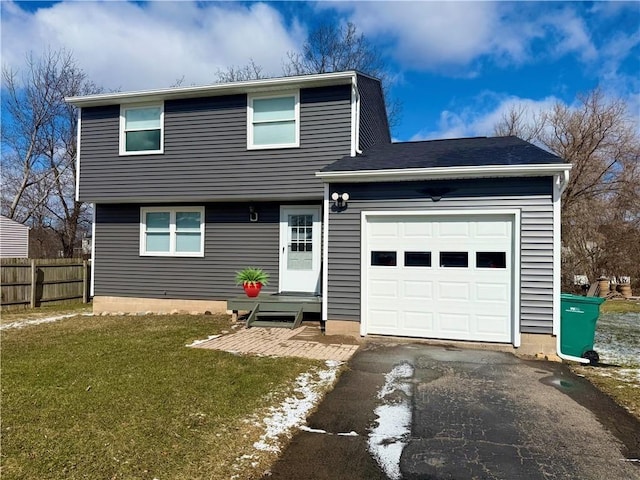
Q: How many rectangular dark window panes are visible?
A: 4